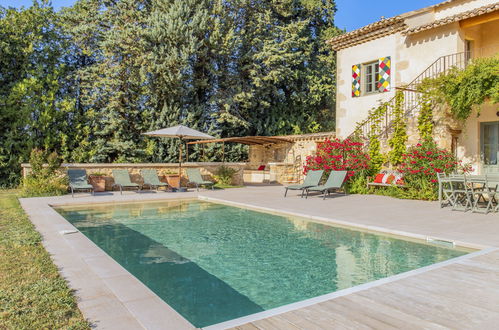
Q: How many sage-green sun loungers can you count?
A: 6